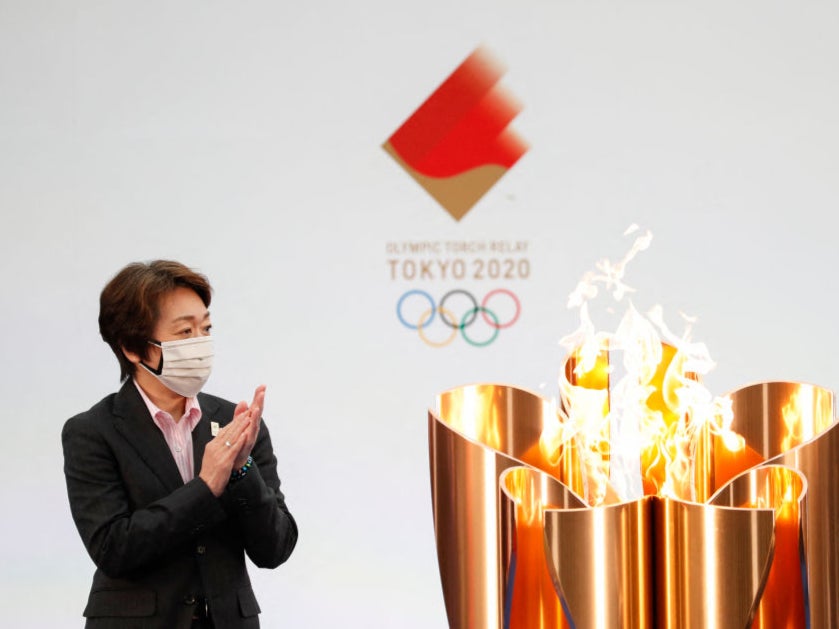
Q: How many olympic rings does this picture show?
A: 5